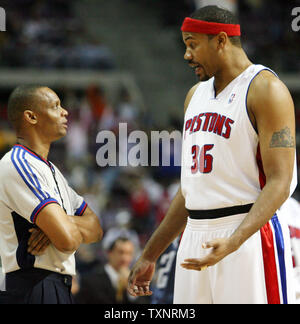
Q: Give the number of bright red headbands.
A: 1